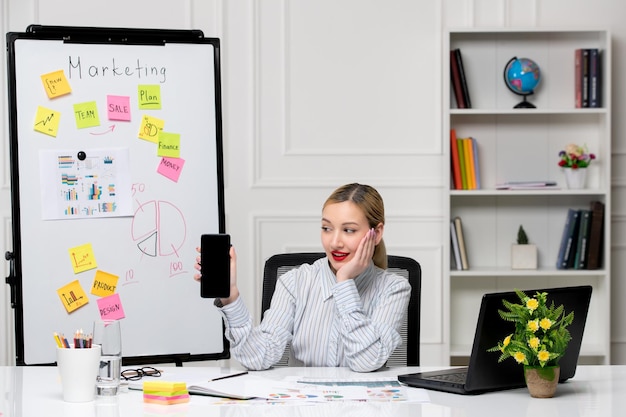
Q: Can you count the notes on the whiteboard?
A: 12